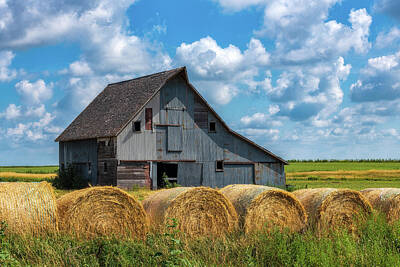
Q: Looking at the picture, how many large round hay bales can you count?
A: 6